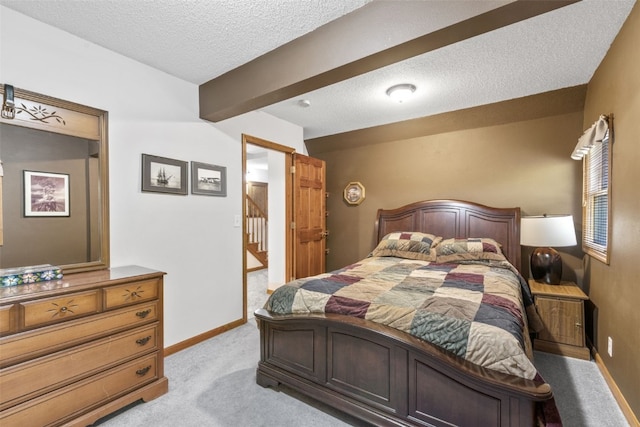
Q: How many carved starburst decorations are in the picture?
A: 2